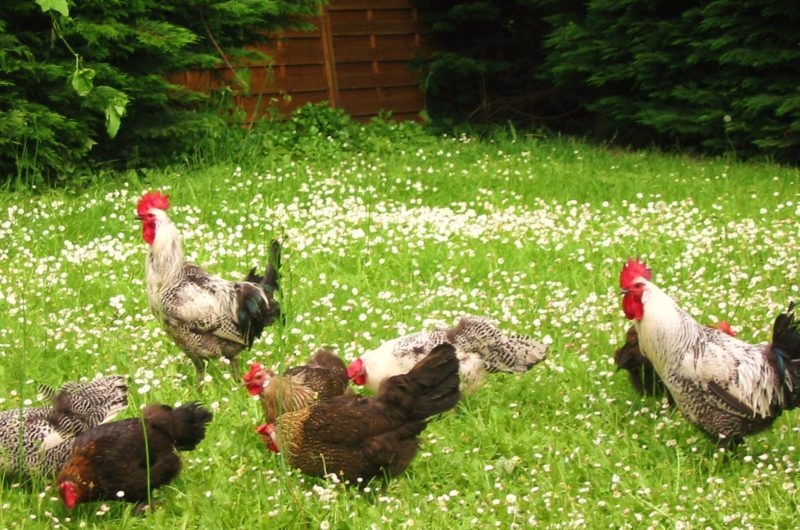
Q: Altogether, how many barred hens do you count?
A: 2